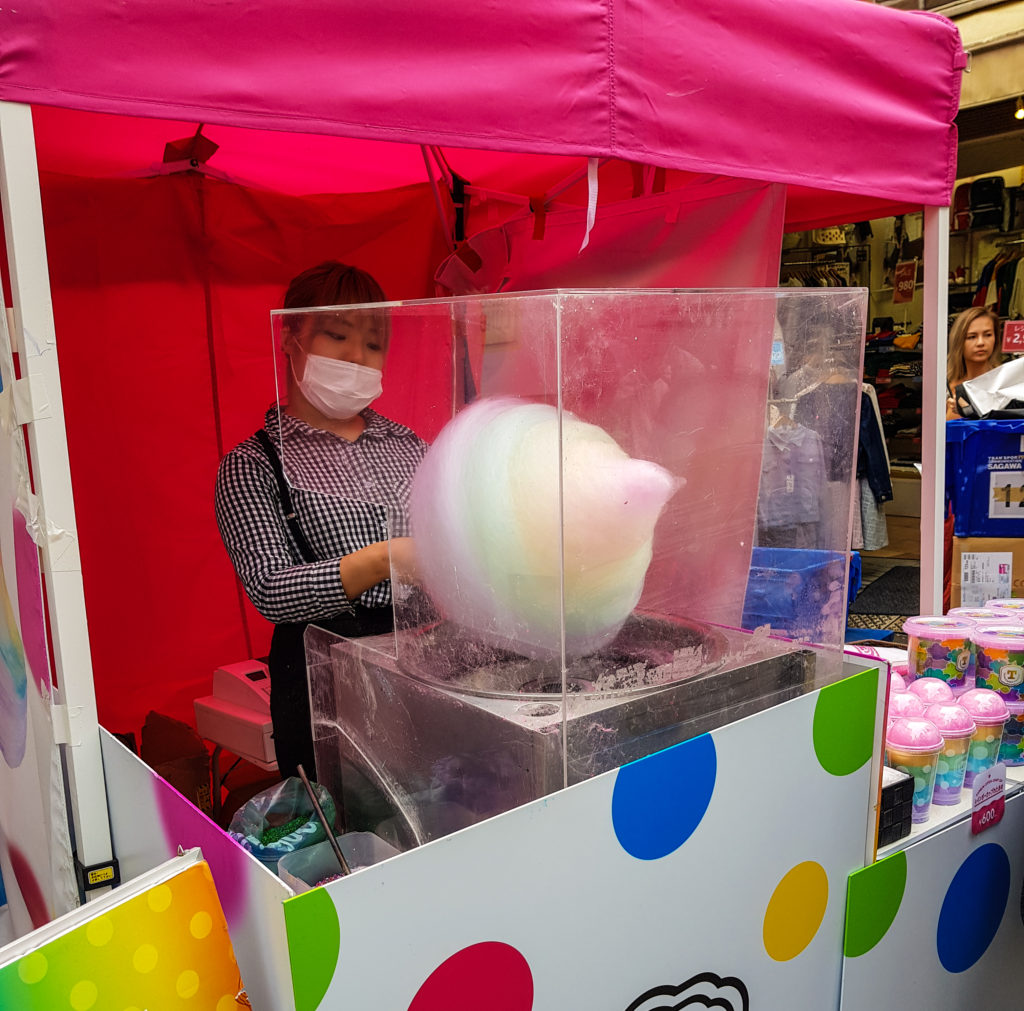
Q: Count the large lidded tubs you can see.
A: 5